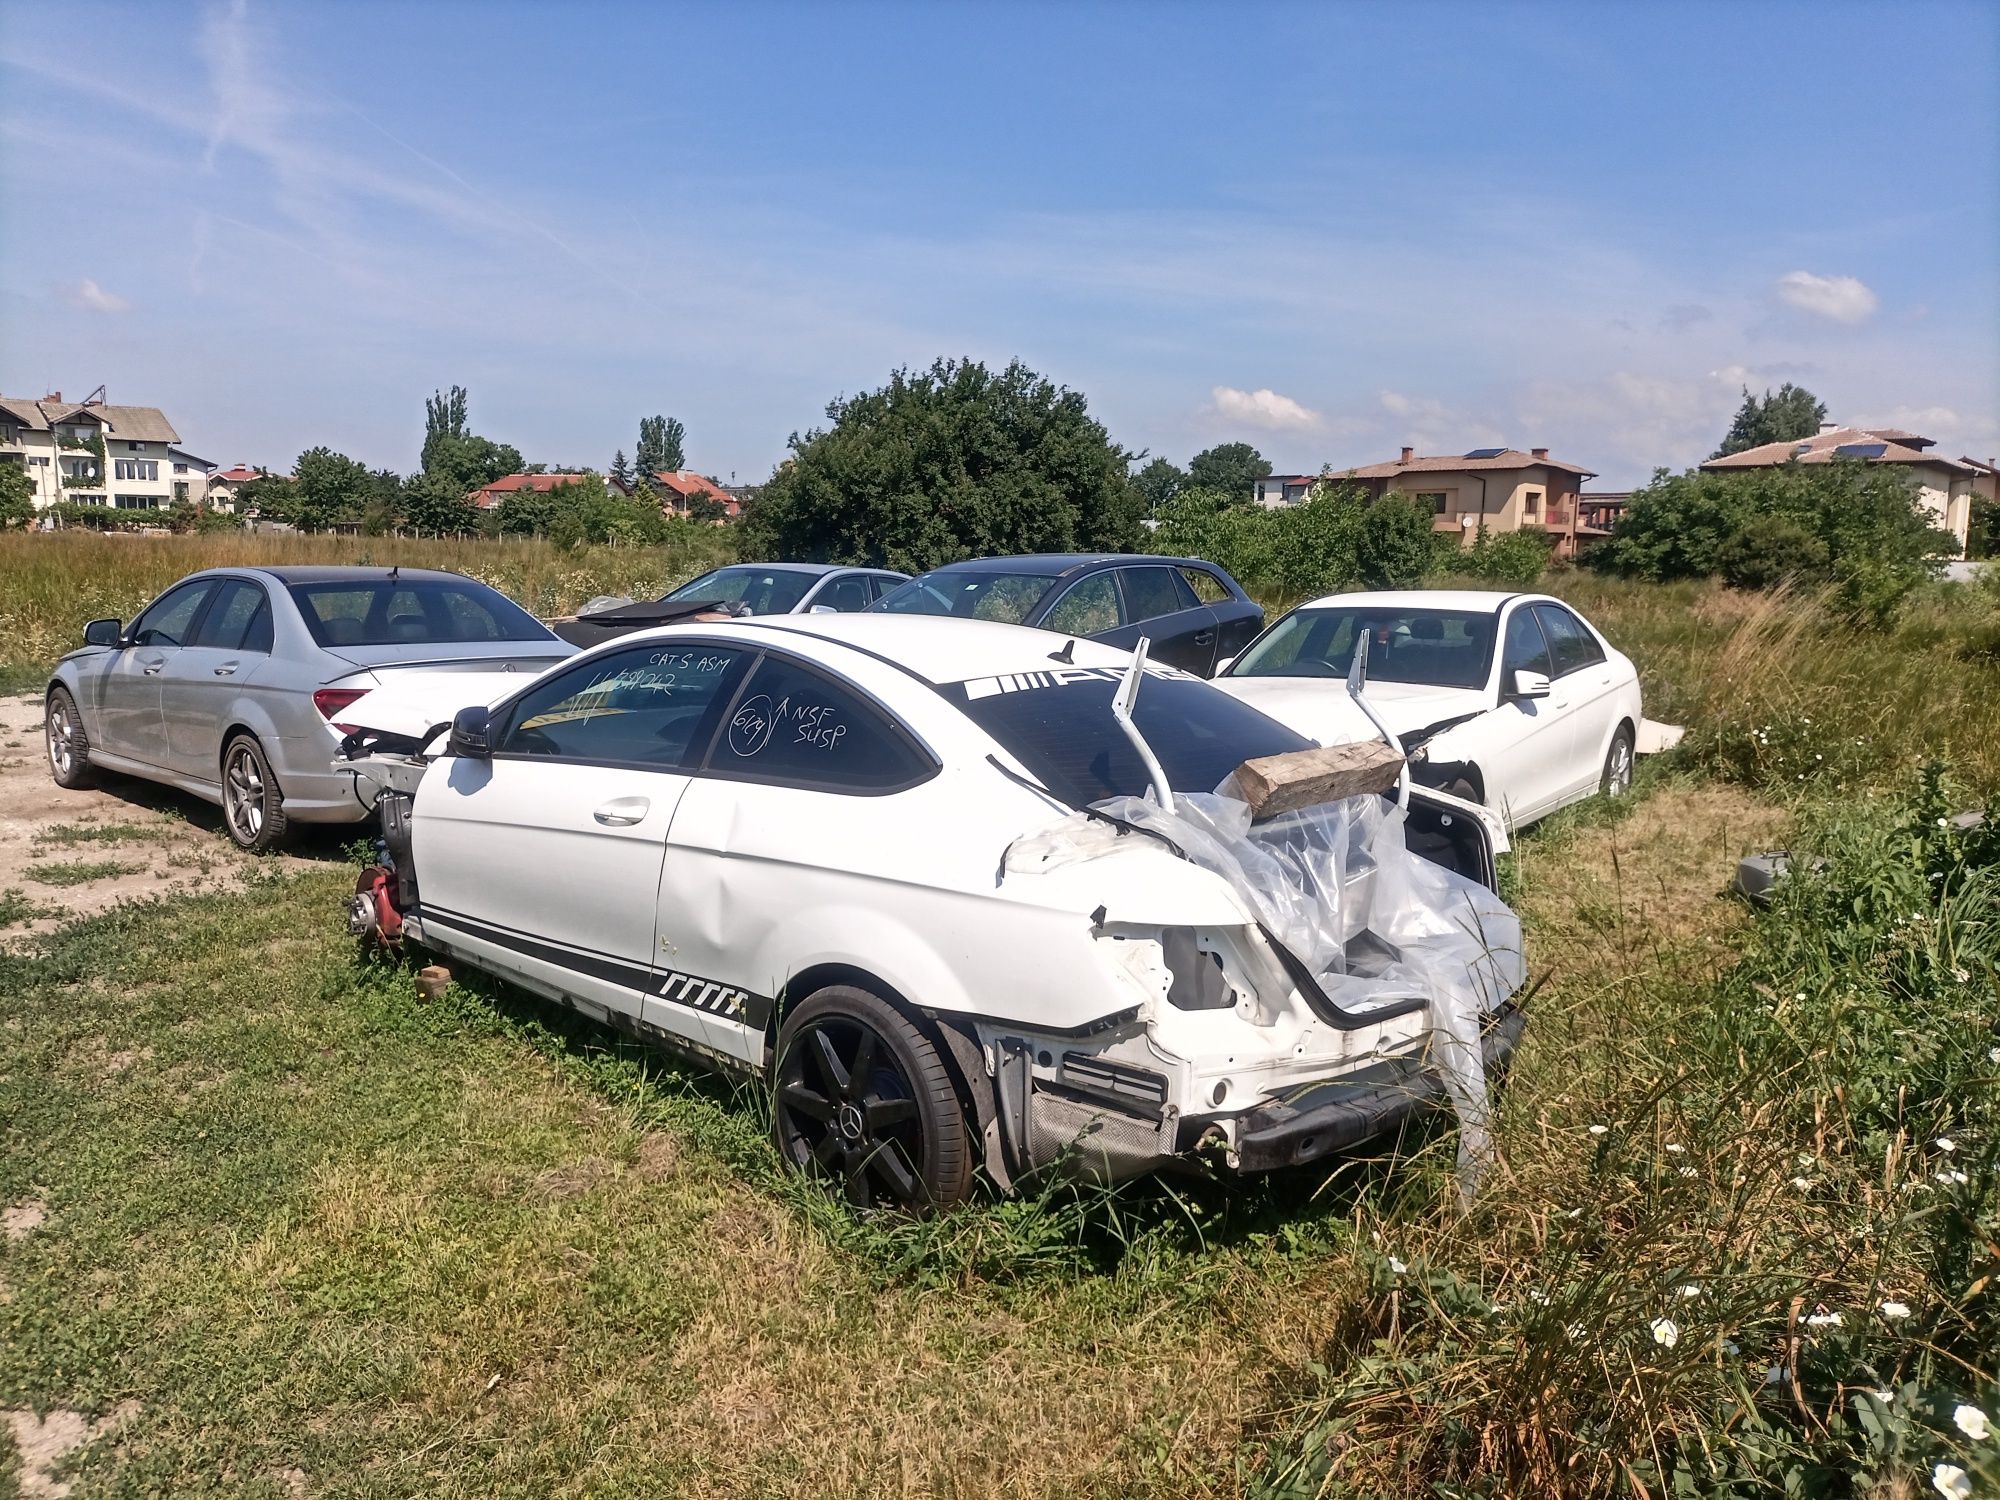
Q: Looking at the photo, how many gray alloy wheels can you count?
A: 3